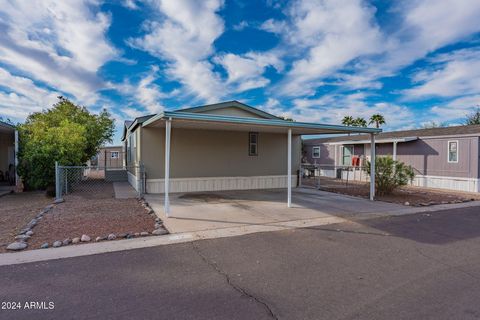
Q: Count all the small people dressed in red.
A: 0